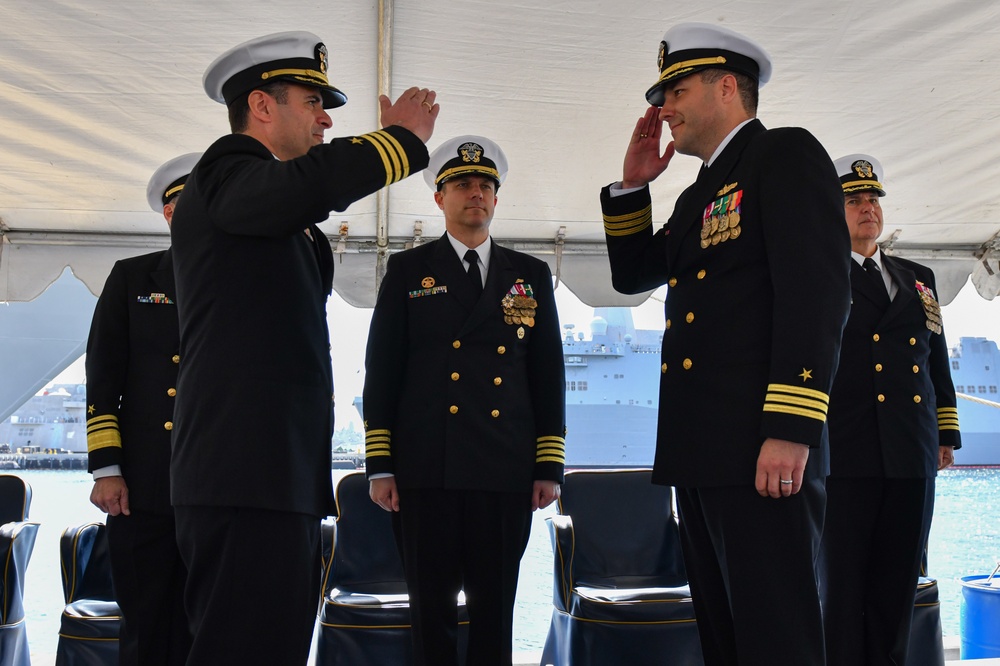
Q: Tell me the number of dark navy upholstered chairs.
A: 5